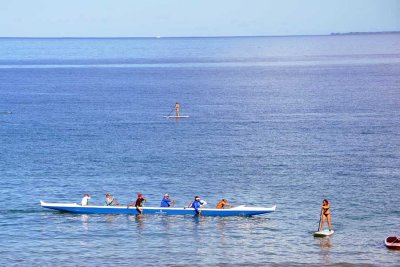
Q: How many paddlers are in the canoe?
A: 6